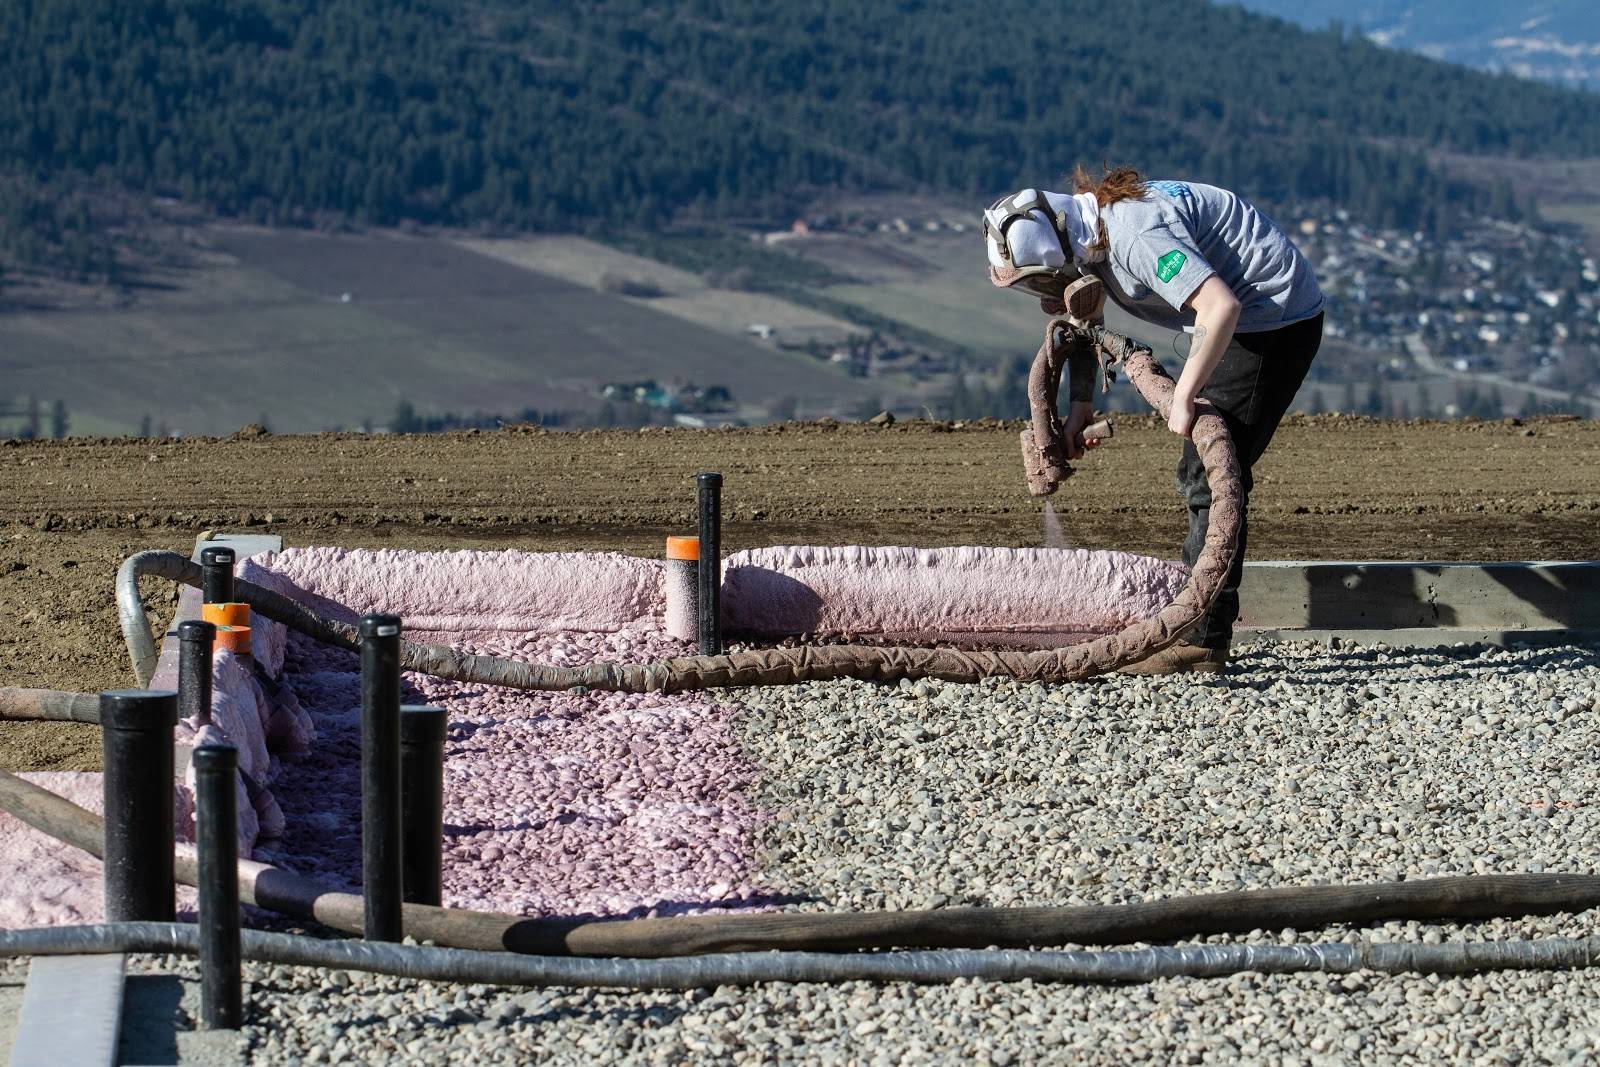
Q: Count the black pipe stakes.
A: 7